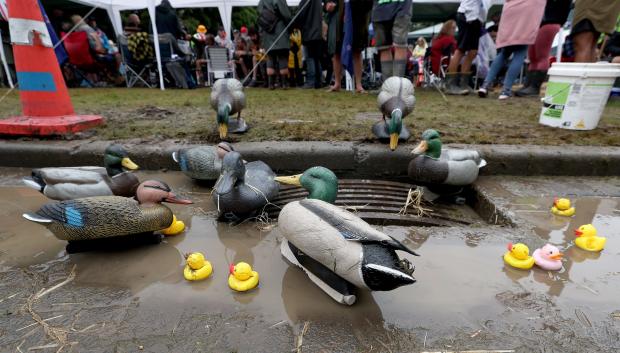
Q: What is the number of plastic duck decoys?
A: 8